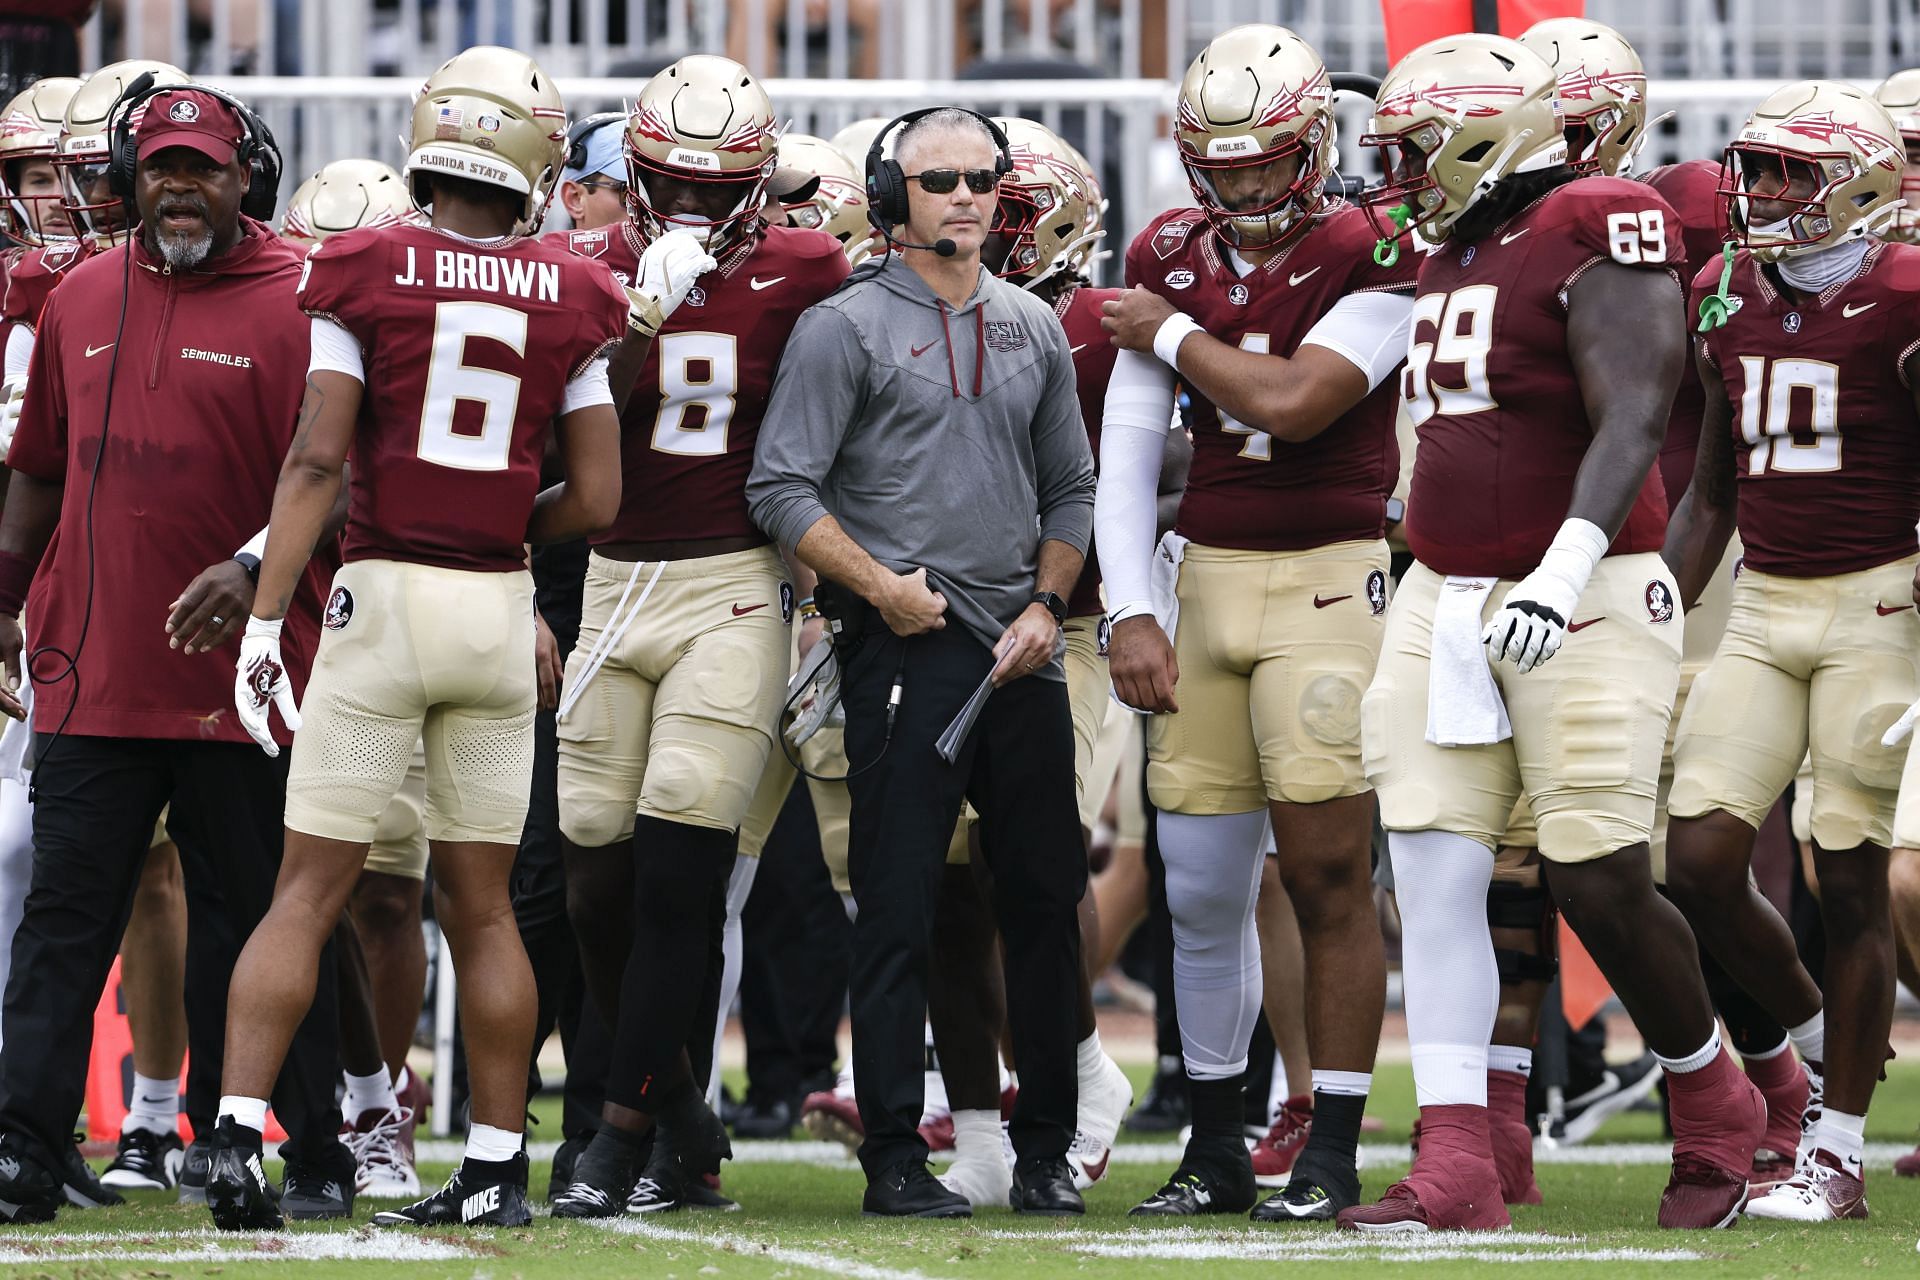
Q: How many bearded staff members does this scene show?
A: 1